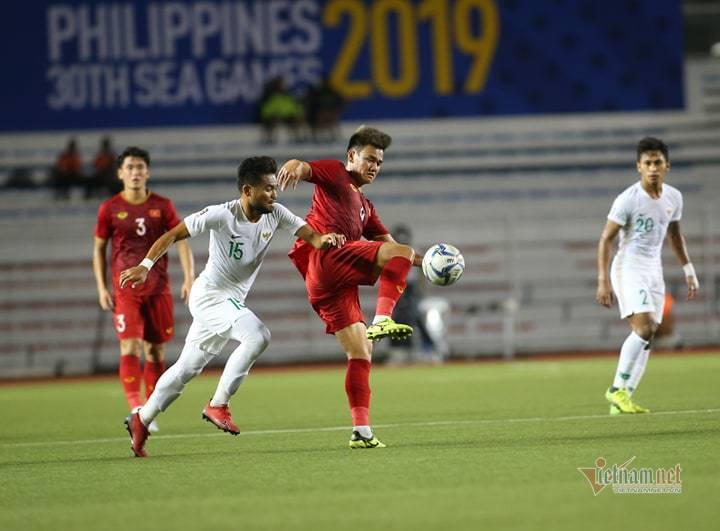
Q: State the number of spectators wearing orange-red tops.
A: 2